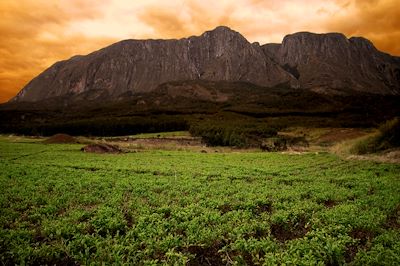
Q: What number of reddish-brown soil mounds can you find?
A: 2